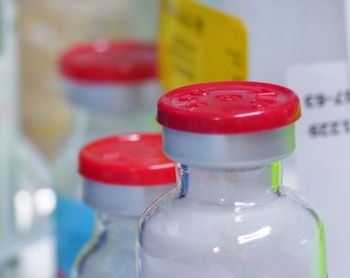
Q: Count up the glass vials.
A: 3